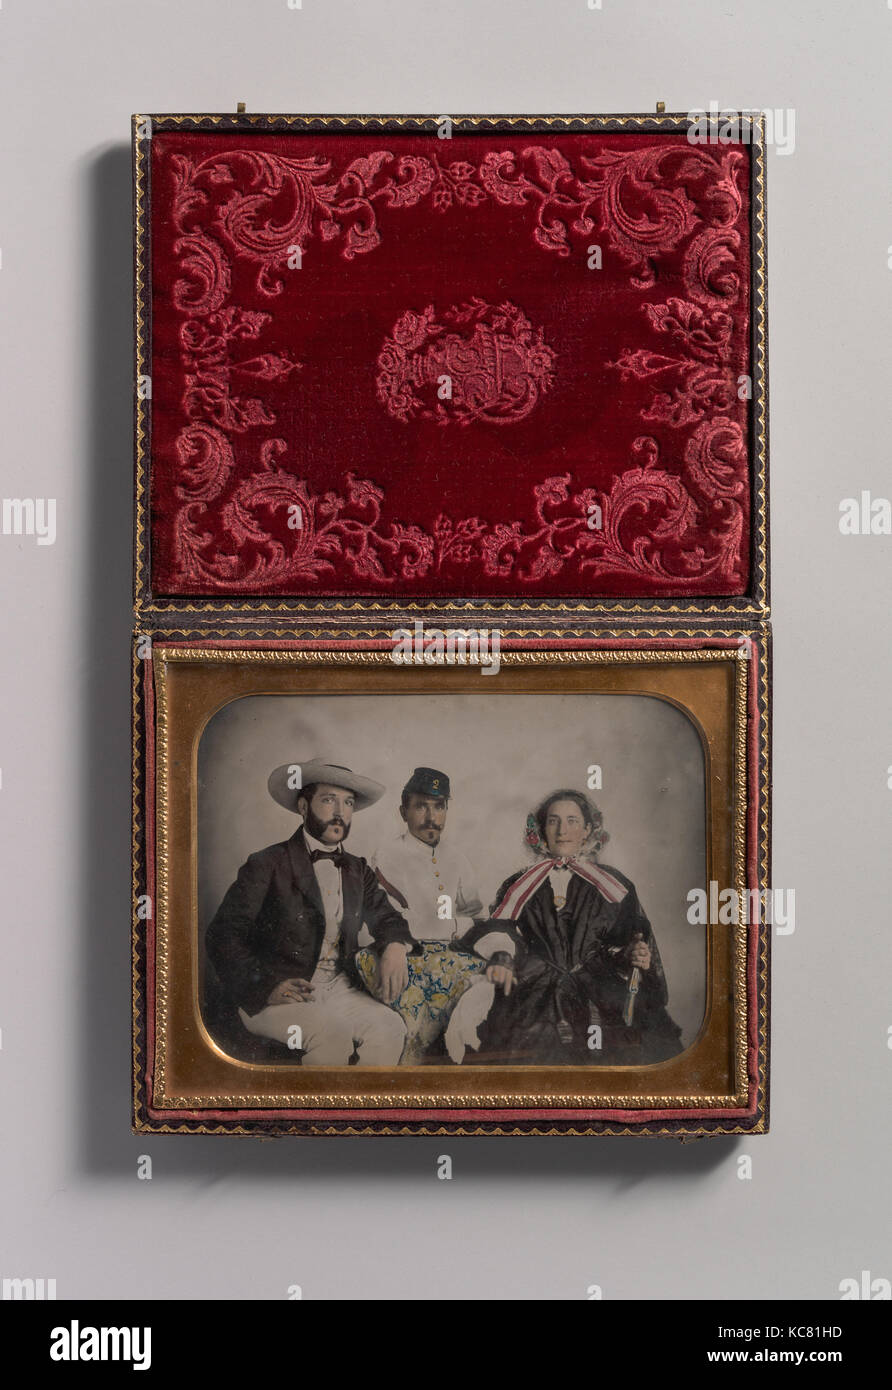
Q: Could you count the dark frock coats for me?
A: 1